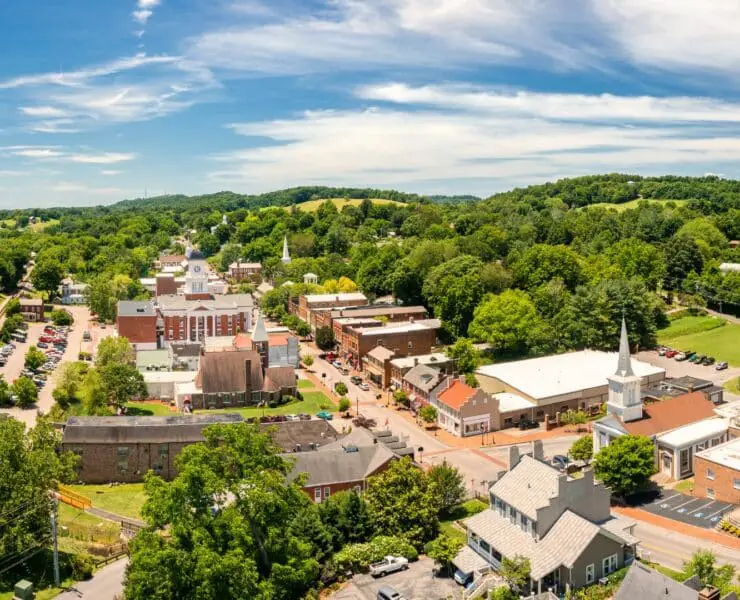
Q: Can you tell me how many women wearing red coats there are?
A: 0